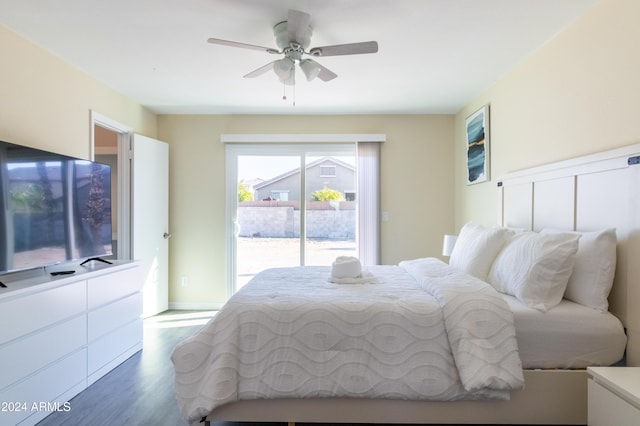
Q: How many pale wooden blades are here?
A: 5